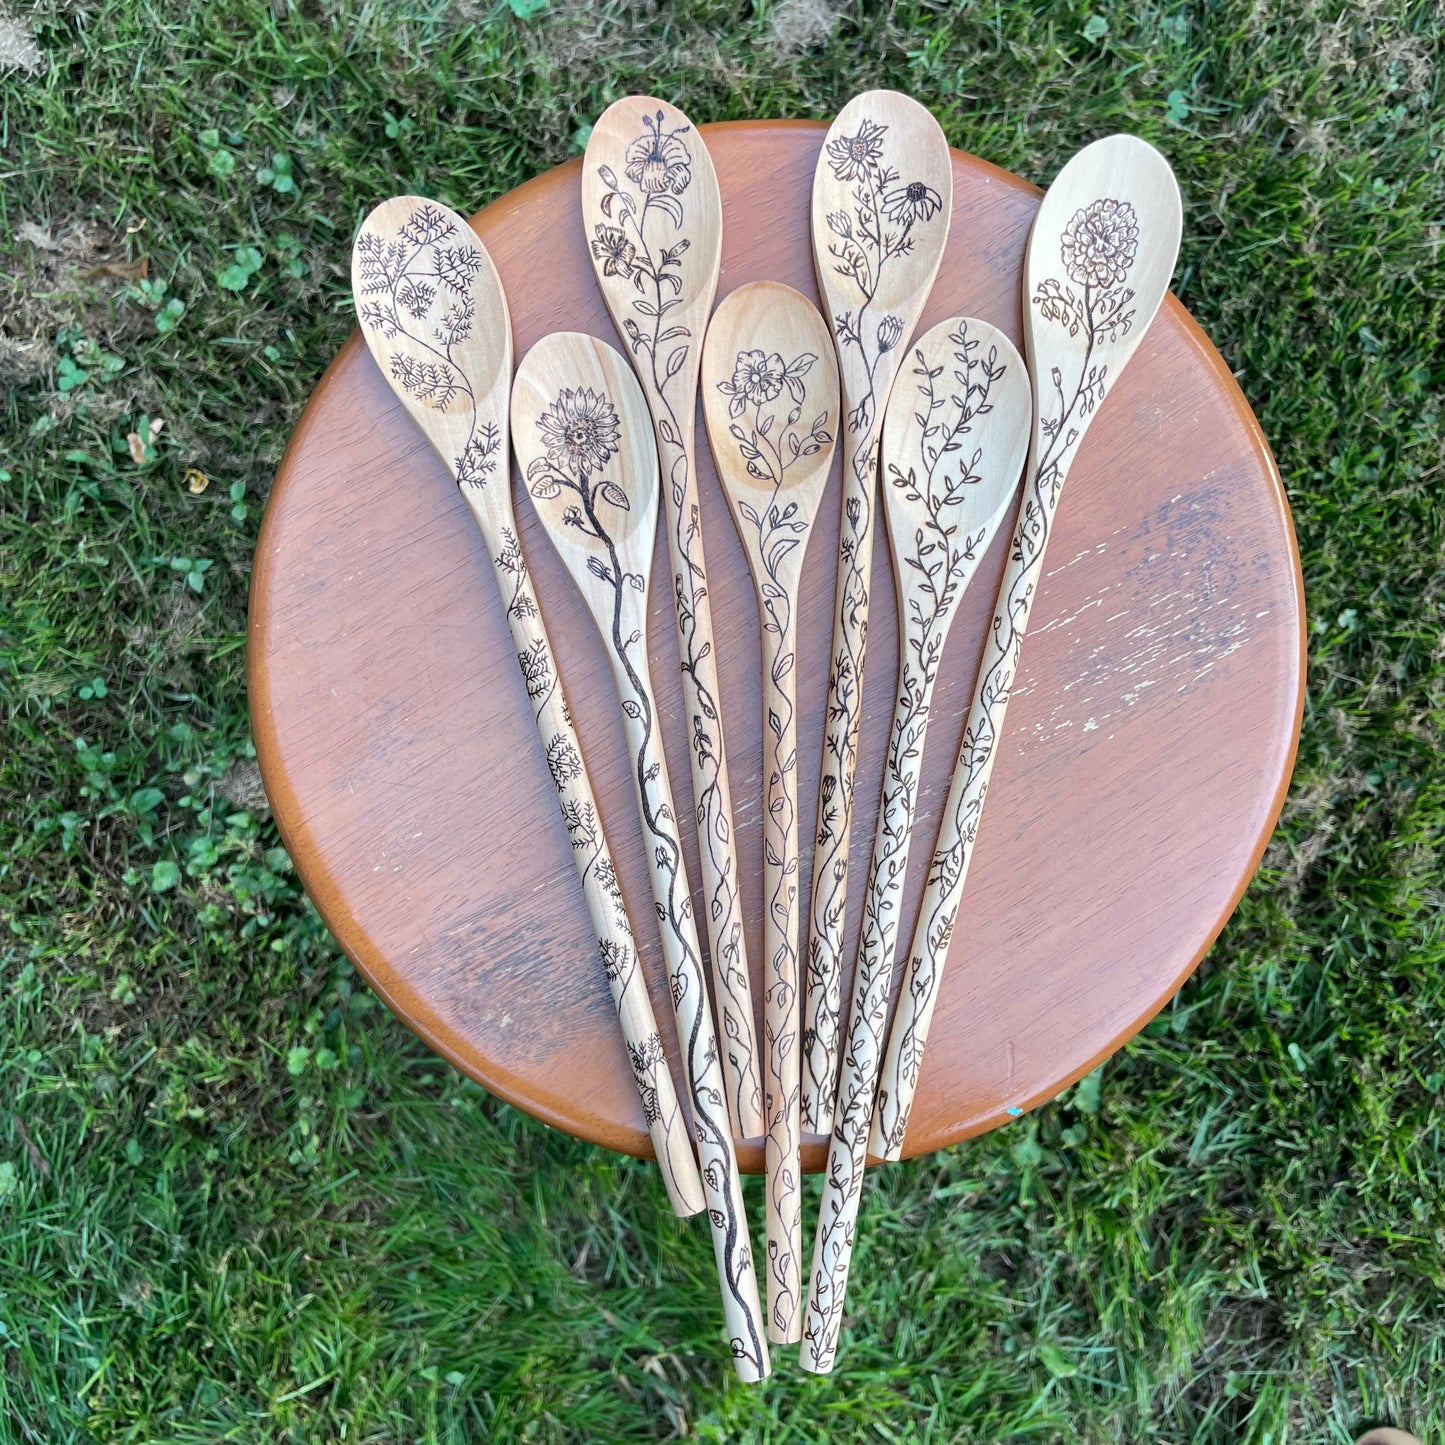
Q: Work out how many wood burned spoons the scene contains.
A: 7